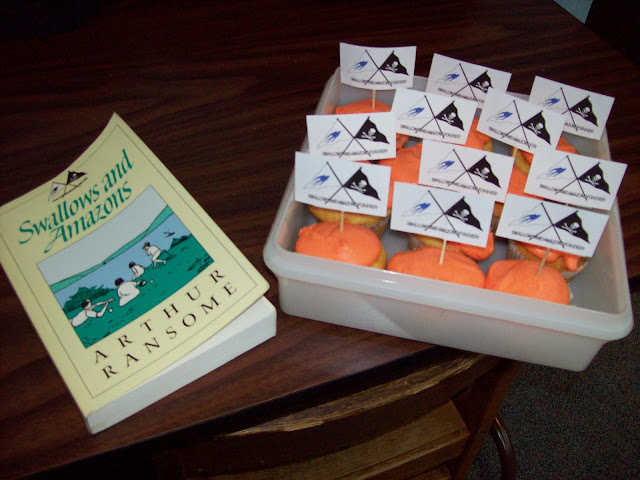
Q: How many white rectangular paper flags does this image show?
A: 11